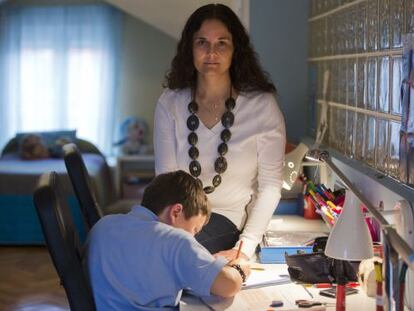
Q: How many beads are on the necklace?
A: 13